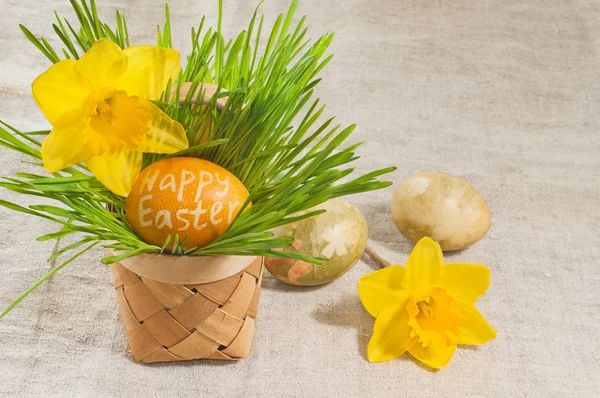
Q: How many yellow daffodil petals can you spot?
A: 12